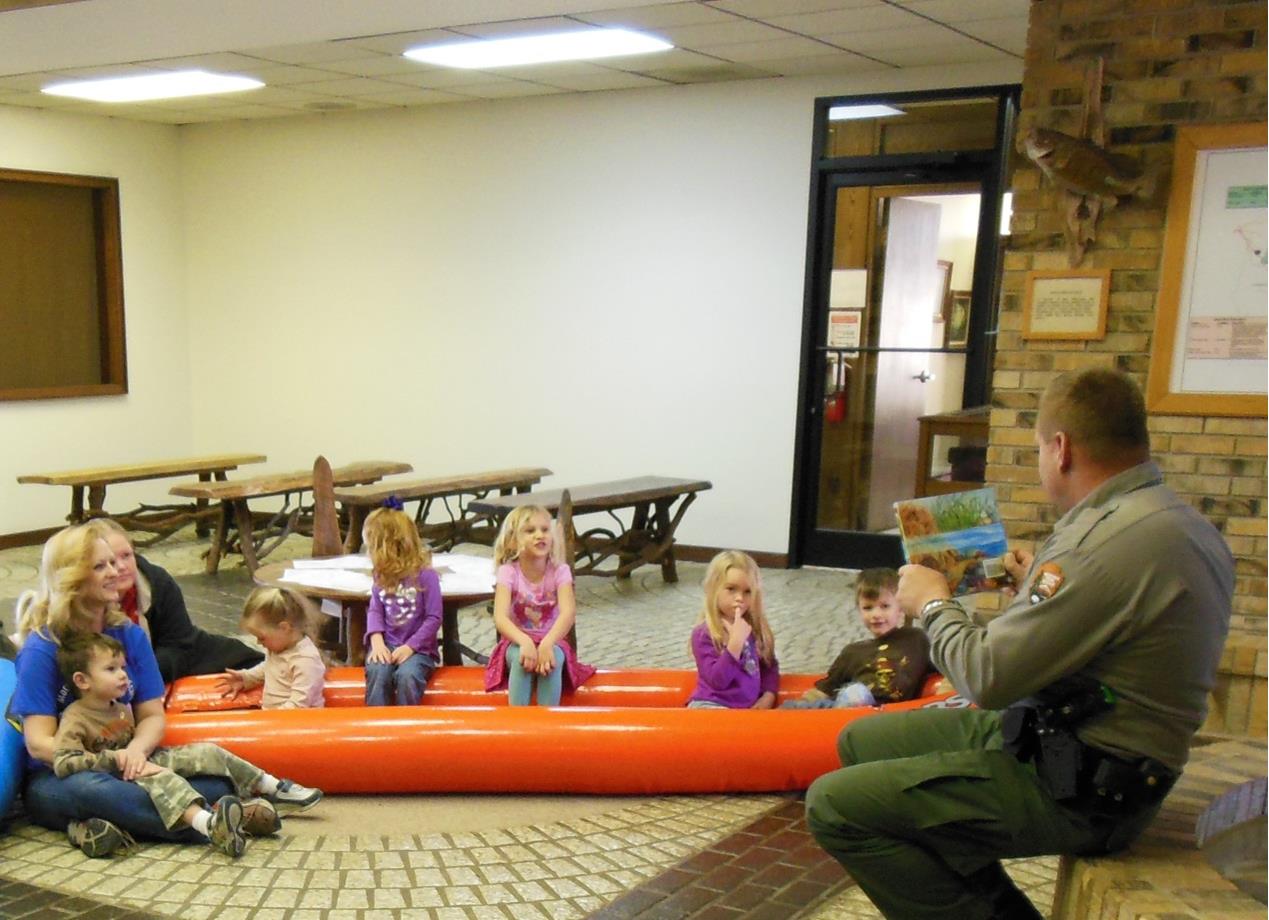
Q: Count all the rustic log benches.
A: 4